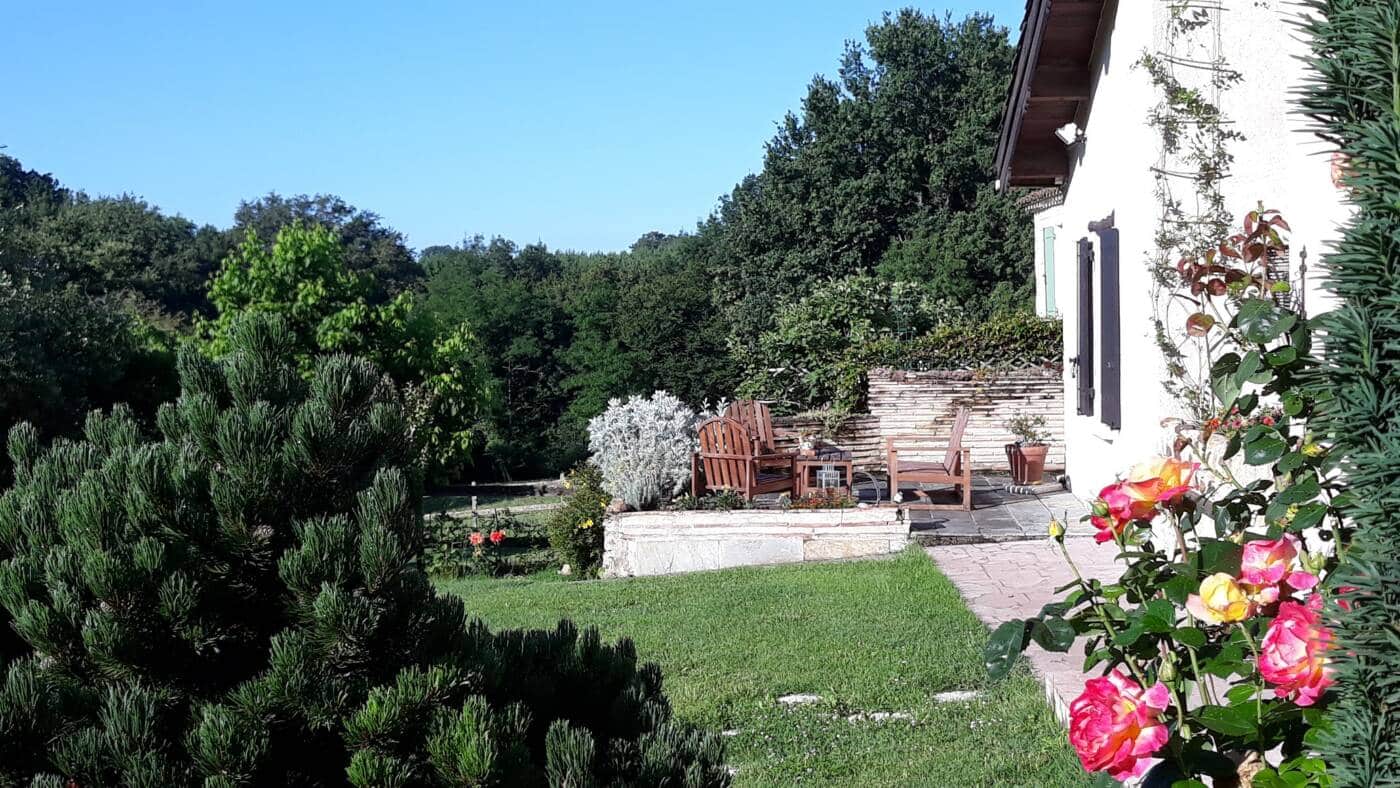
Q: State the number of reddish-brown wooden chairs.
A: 3